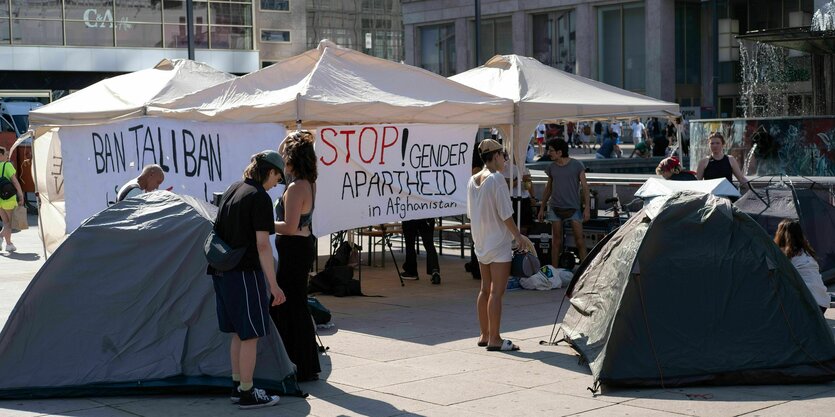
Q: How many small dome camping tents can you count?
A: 3